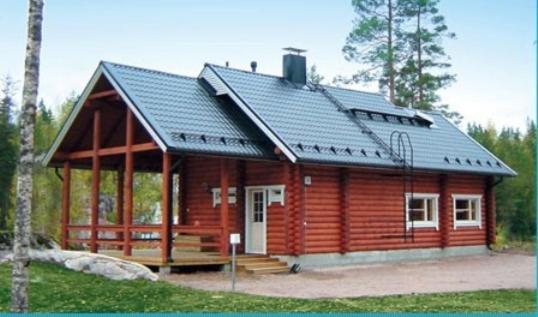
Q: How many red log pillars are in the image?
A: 6